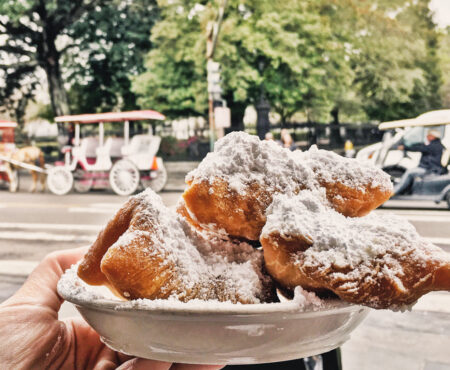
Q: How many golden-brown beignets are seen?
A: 3